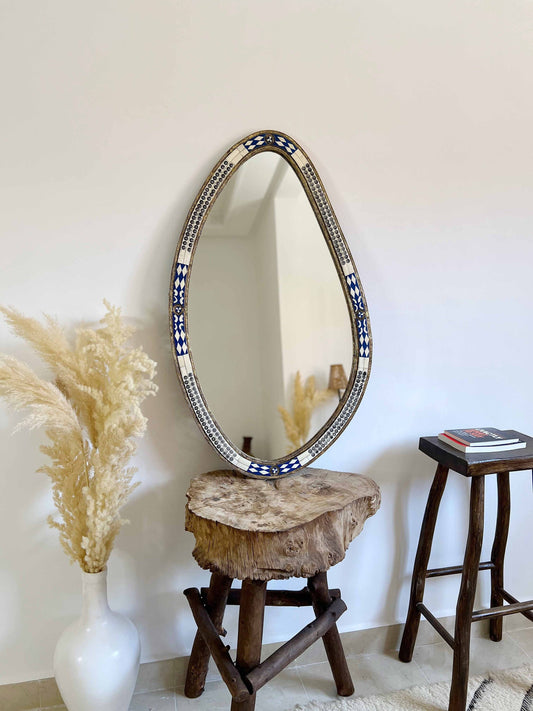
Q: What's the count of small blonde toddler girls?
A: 0